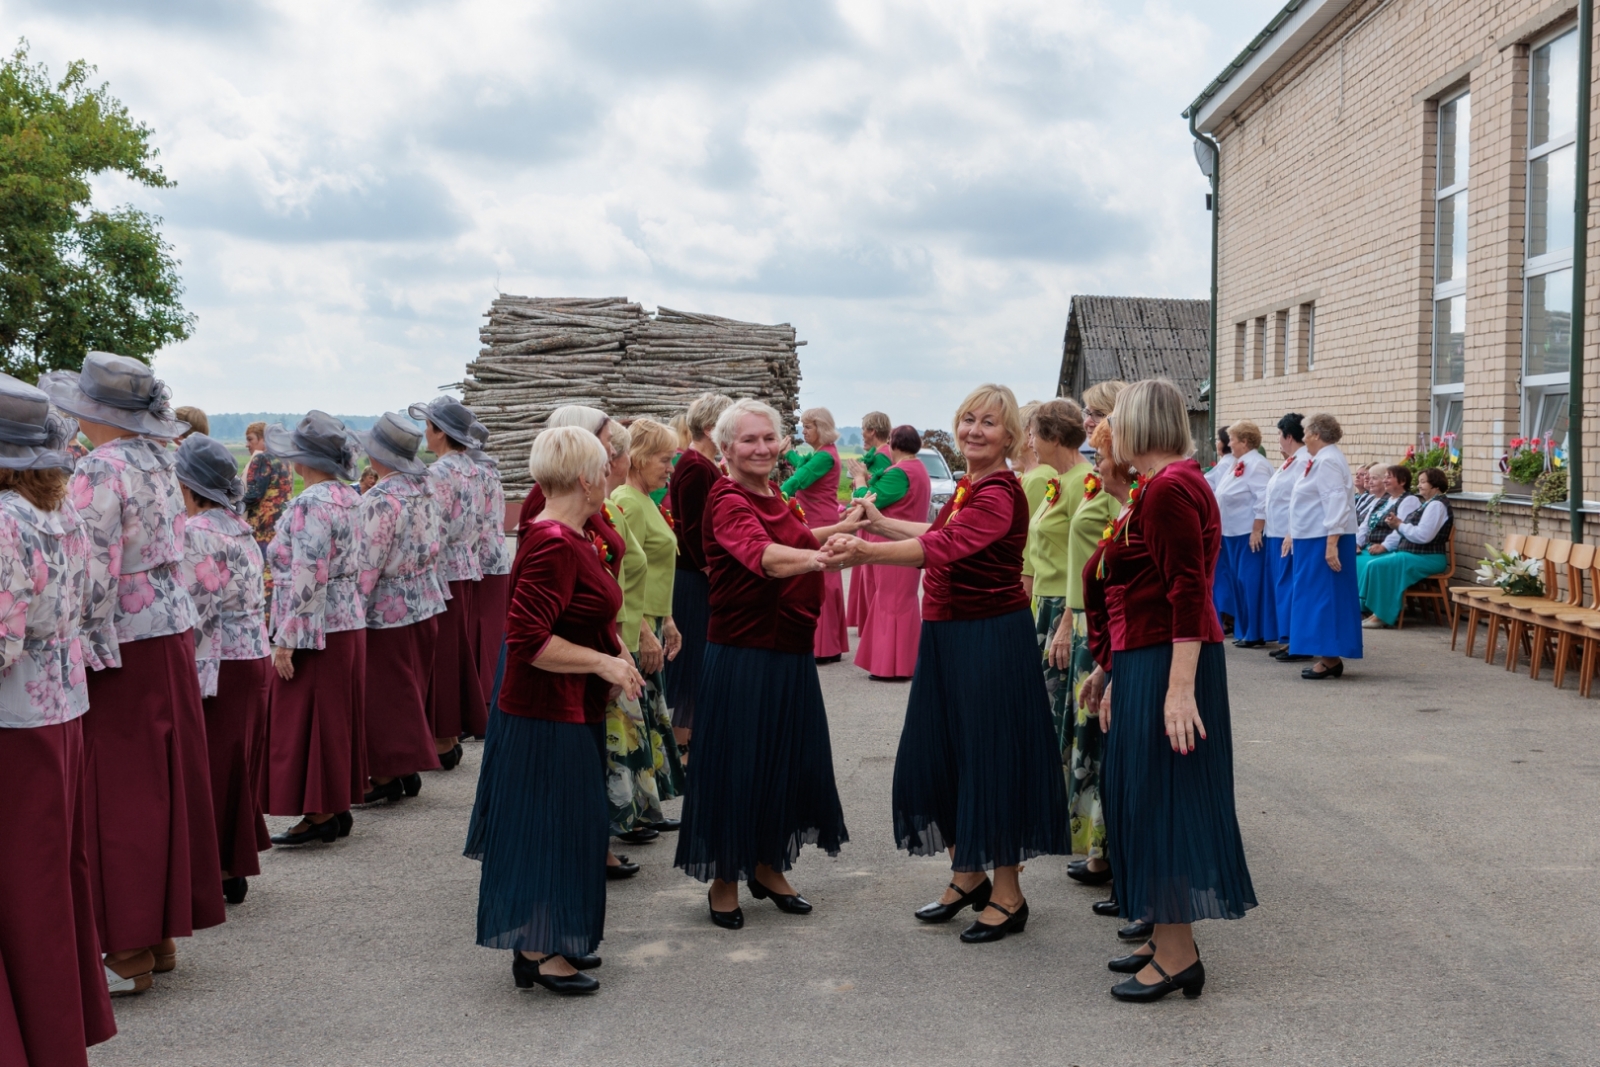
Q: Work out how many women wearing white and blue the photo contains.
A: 4